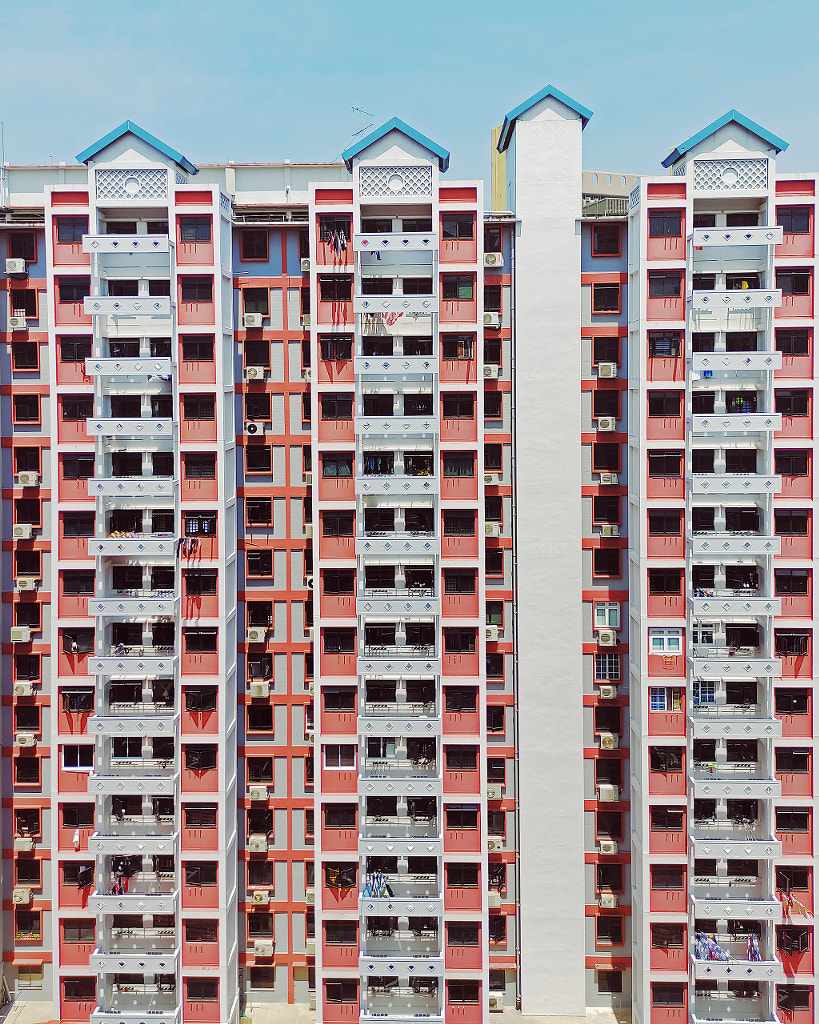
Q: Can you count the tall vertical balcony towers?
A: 3